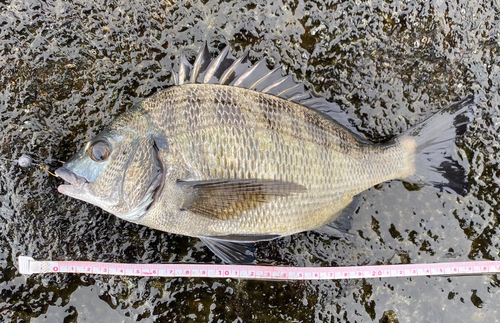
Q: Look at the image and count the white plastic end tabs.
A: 1